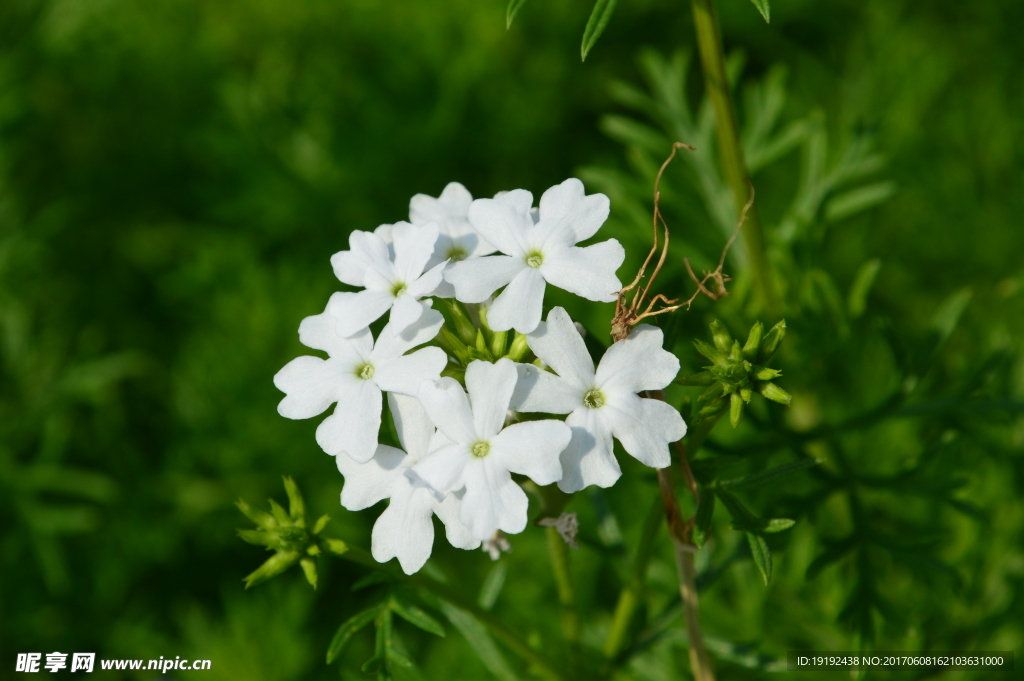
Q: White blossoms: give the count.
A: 7